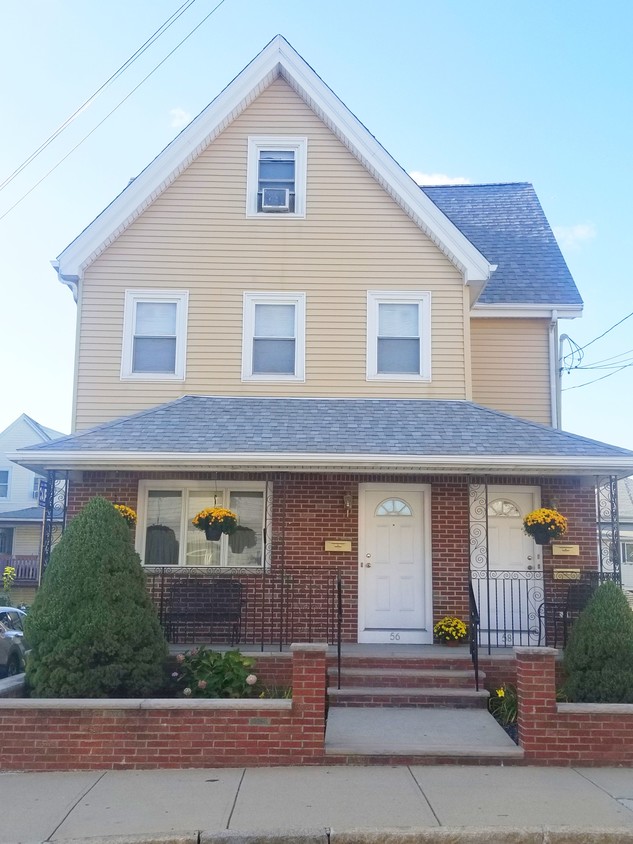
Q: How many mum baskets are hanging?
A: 3